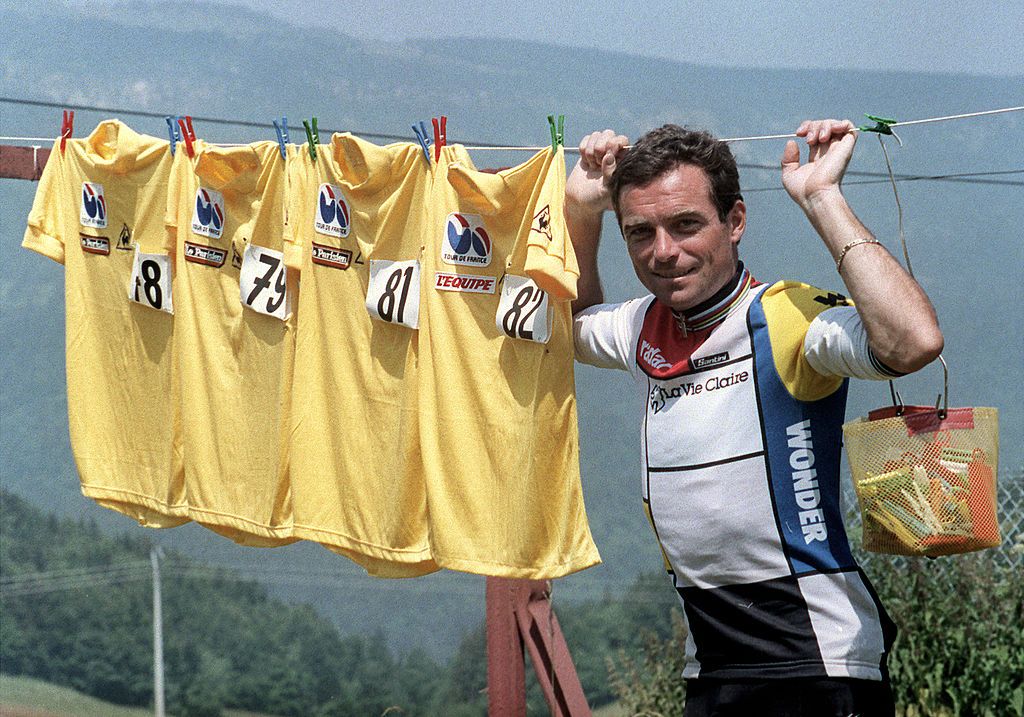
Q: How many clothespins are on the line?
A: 9